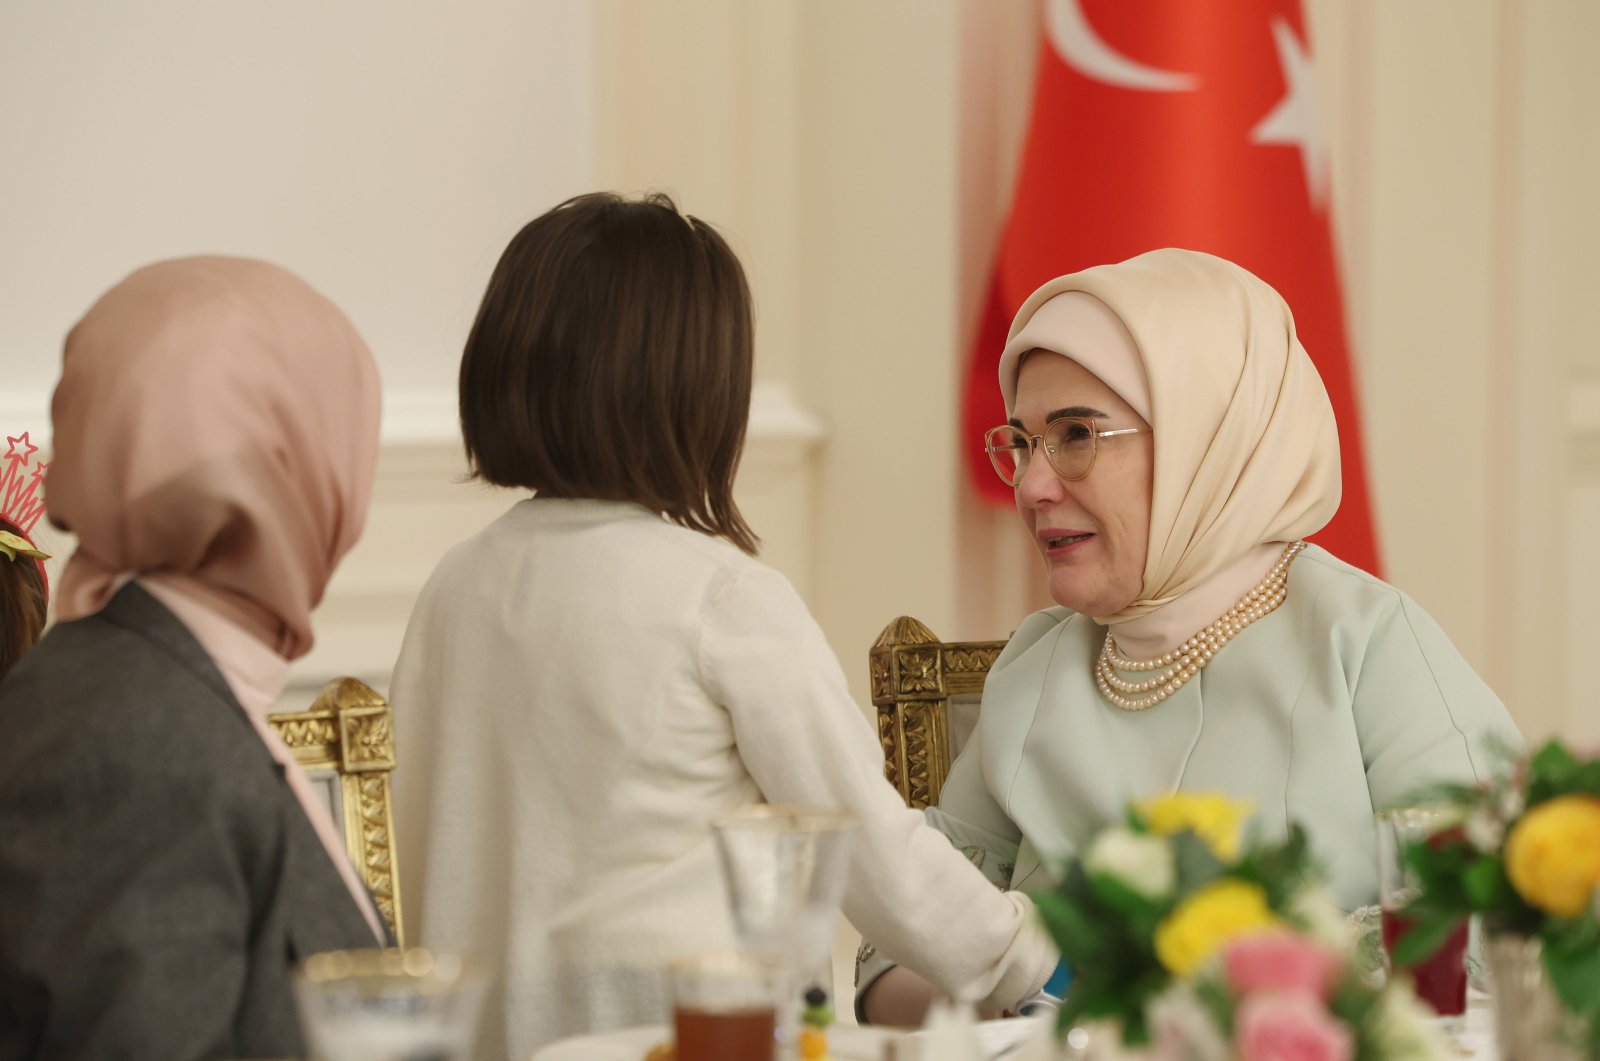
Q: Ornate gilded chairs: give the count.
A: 2